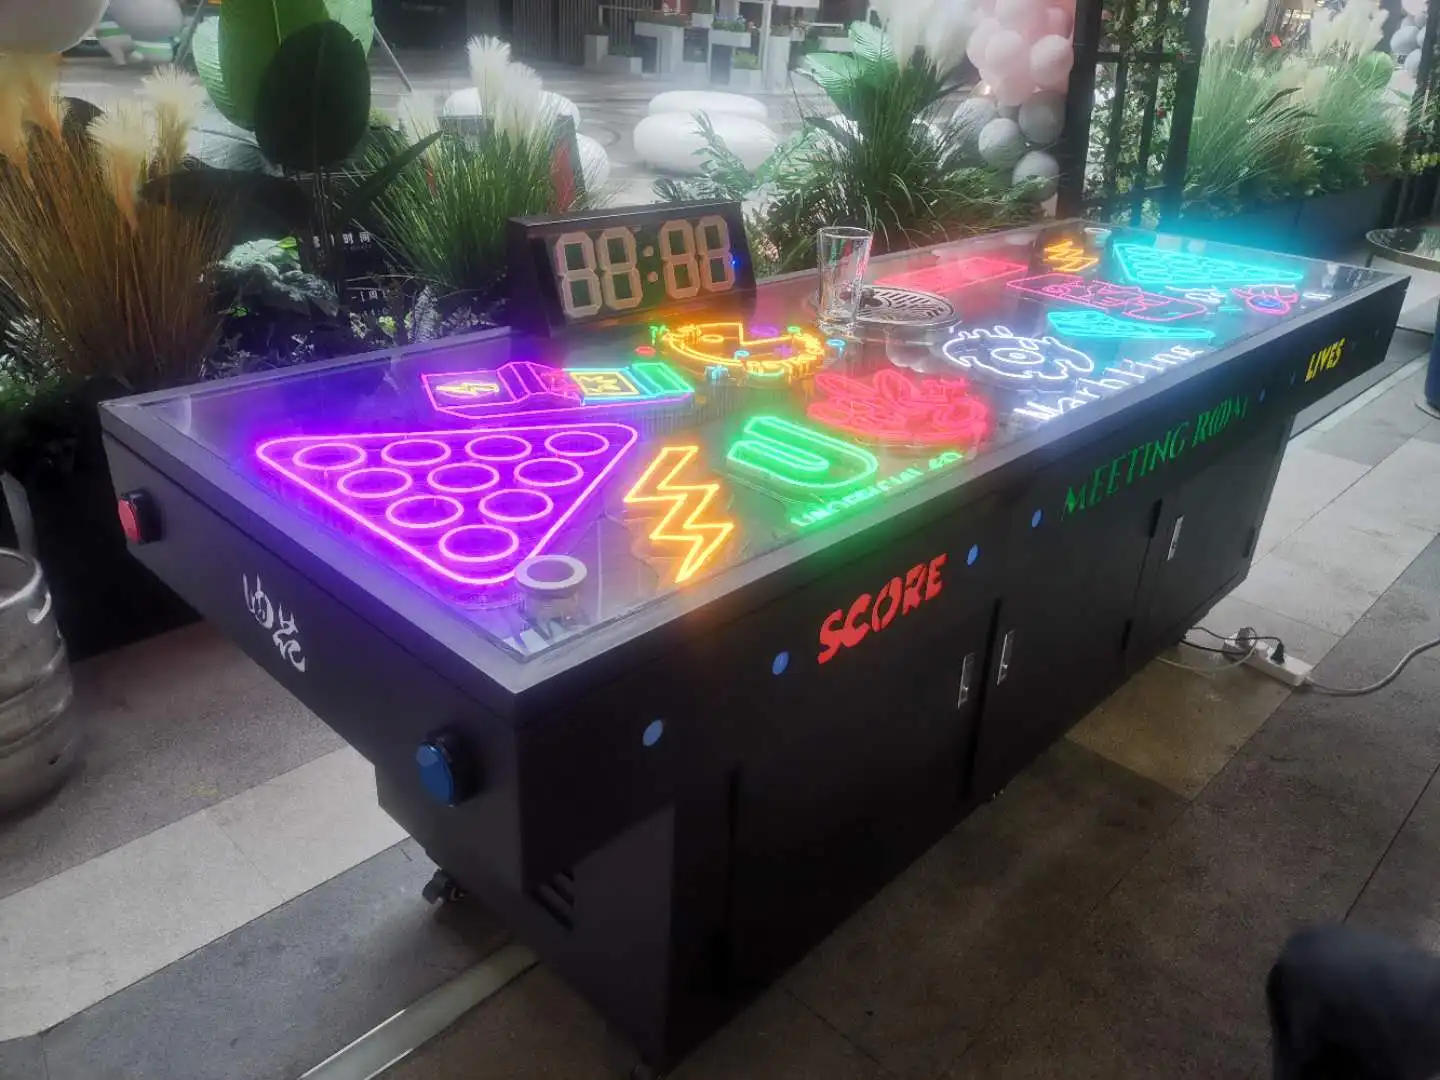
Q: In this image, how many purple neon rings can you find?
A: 10